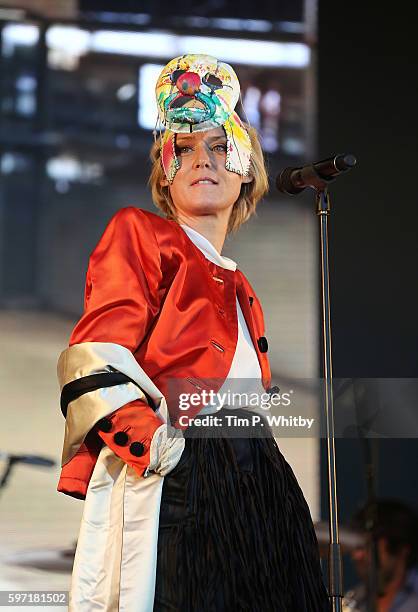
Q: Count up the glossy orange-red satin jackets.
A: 1